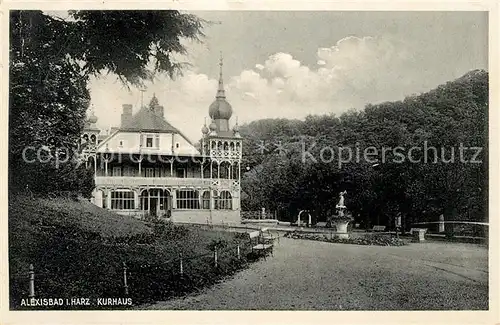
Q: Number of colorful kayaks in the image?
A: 0